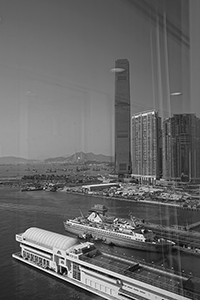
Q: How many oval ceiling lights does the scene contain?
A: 2